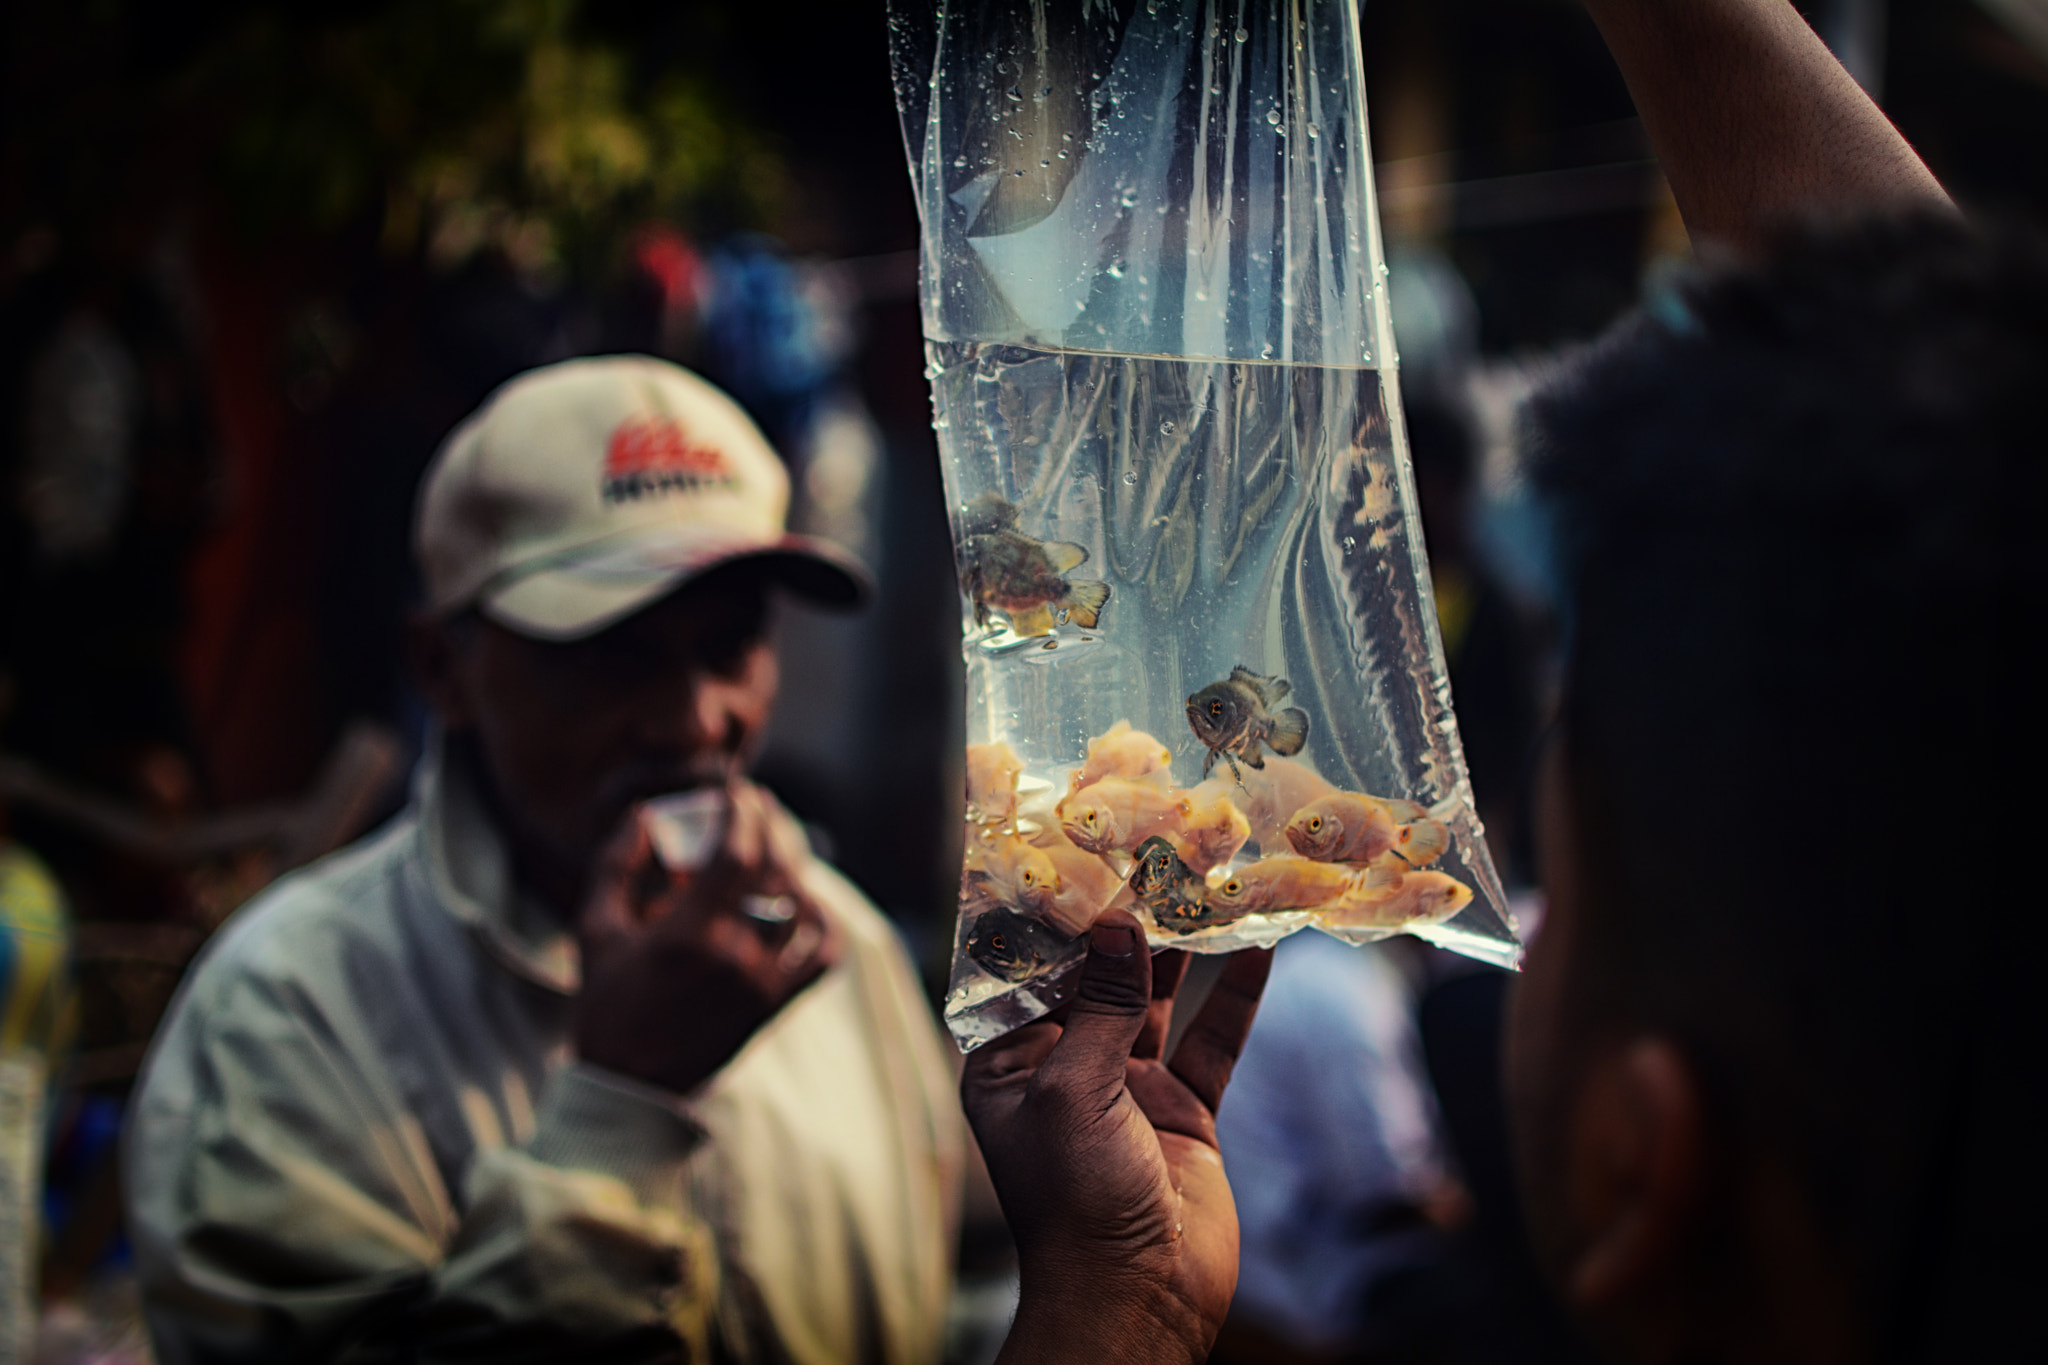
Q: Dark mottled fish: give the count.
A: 4